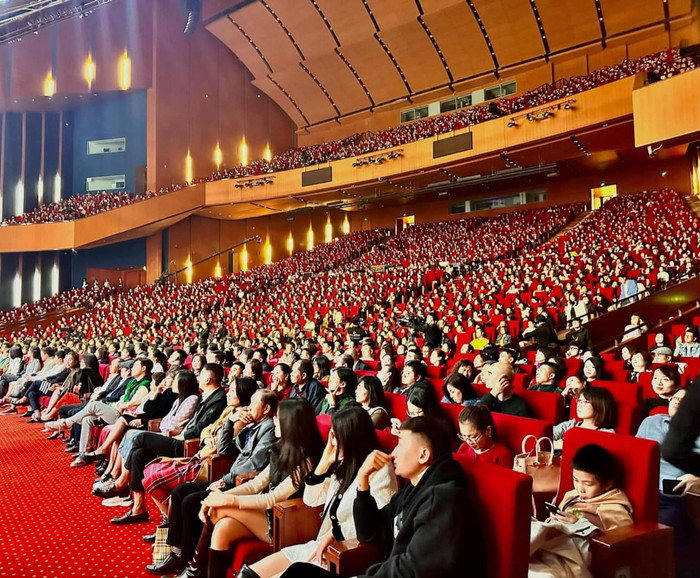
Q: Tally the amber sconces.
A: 15